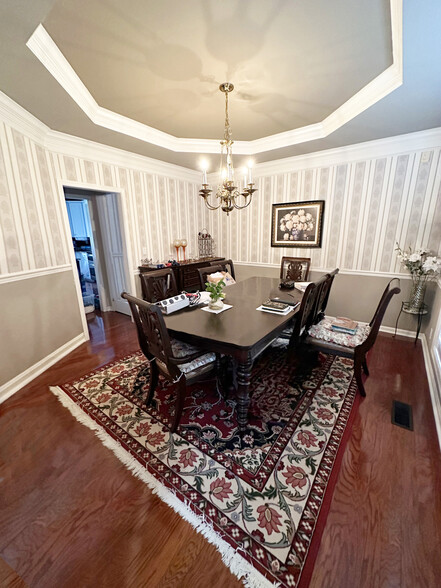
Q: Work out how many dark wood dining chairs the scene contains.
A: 8